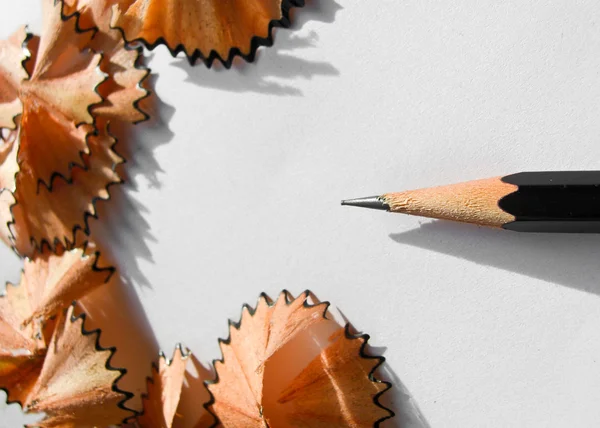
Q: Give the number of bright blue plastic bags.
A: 0